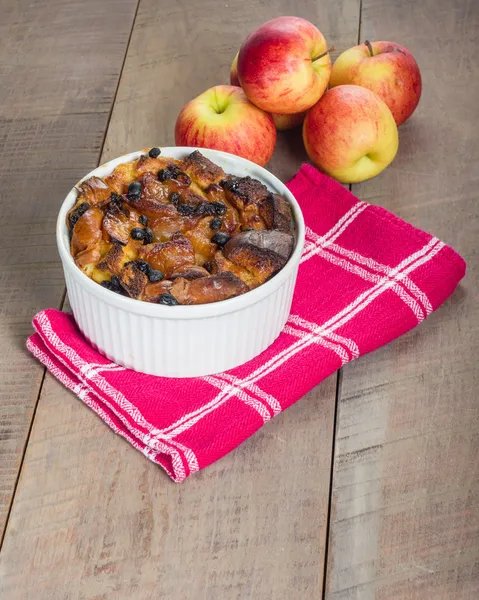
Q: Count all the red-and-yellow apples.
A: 5